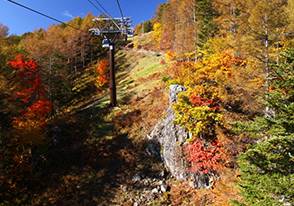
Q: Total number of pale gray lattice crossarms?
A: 1